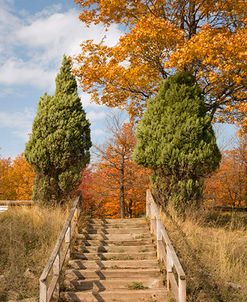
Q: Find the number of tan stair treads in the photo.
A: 11